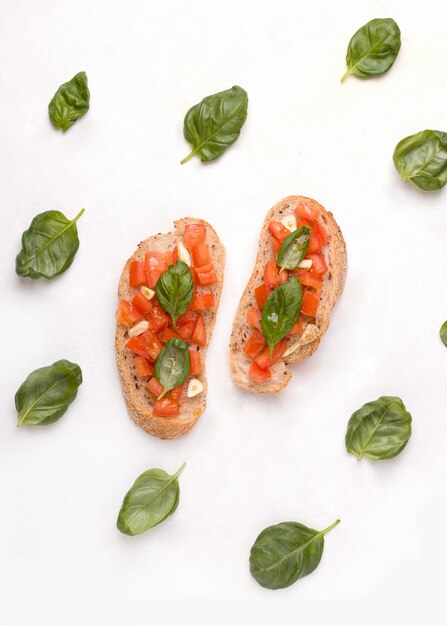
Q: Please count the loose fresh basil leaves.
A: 10